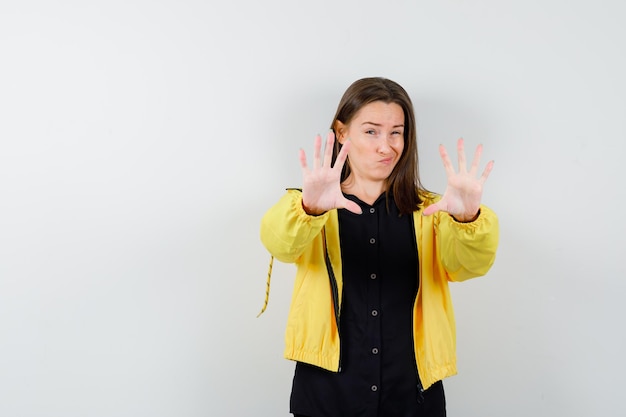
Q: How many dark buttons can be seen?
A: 6